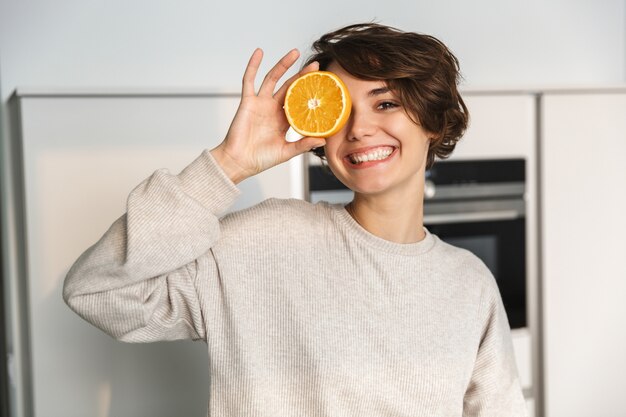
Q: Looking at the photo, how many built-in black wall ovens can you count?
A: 1